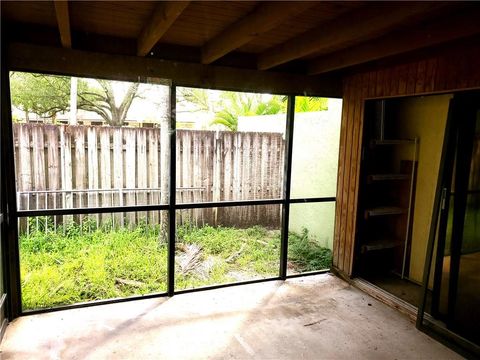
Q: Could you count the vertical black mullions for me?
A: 2